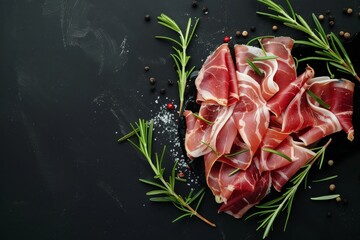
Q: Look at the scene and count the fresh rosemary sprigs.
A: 4